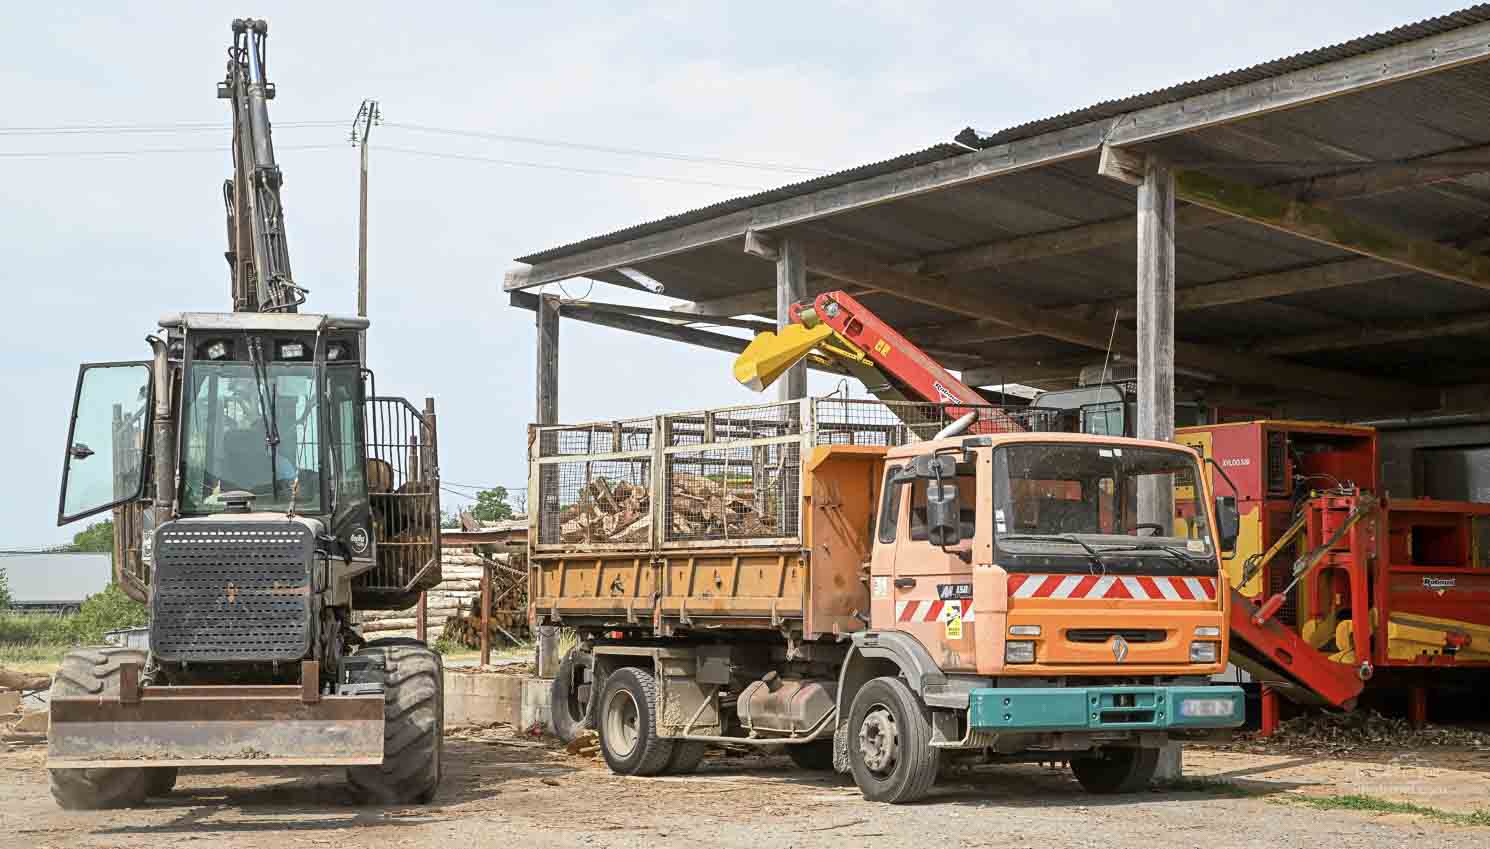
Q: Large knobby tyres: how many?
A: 2